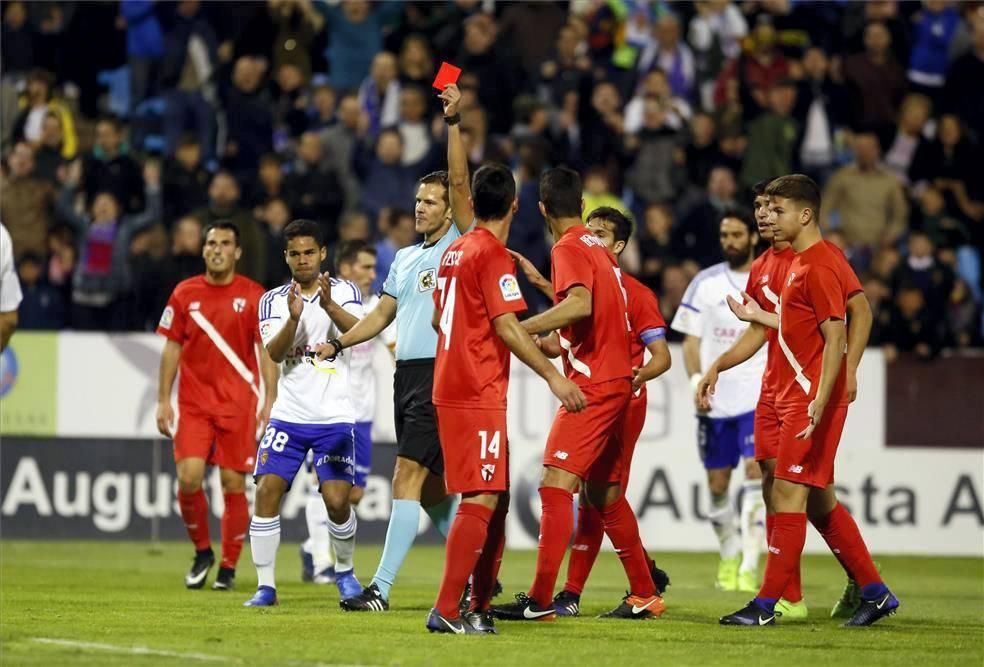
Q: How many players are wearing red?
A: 6